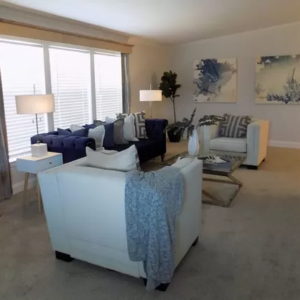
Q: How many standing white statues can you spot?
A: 0